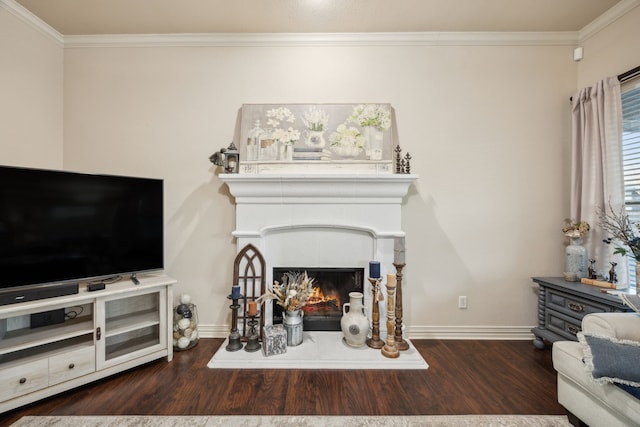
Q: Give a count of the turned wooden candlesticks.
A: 3